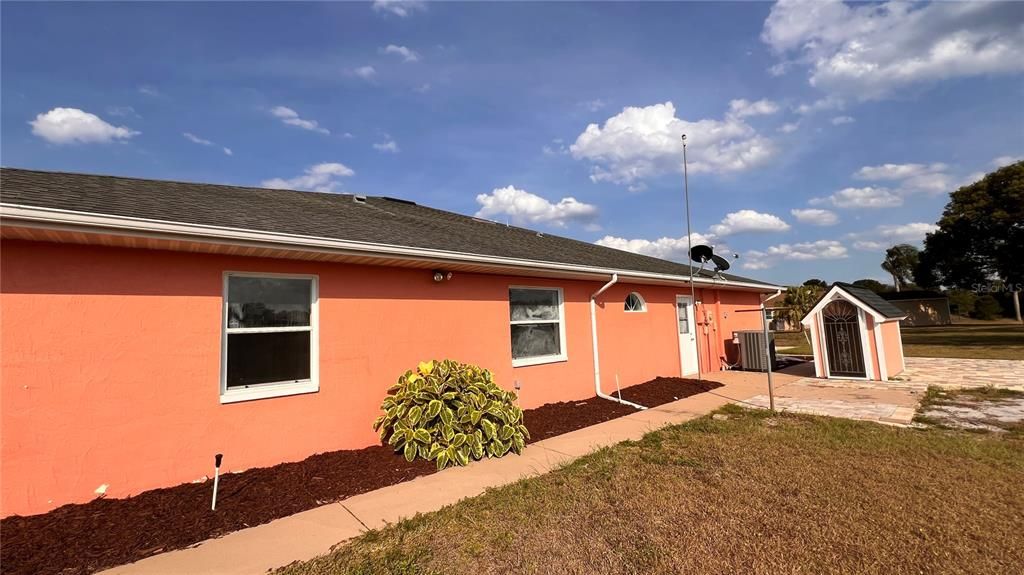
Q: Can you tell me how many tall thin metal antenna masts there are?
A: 1